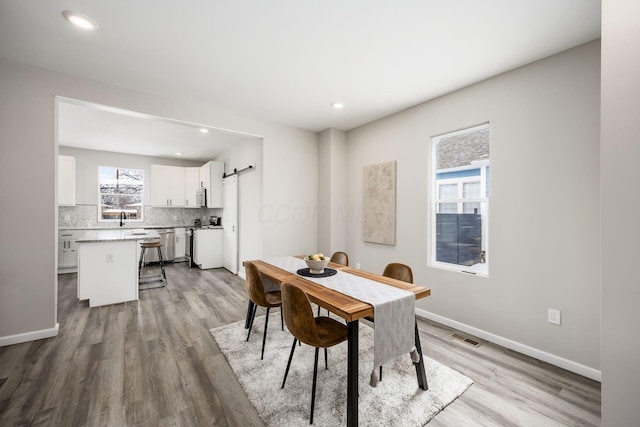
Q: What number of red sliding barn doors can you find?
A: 0